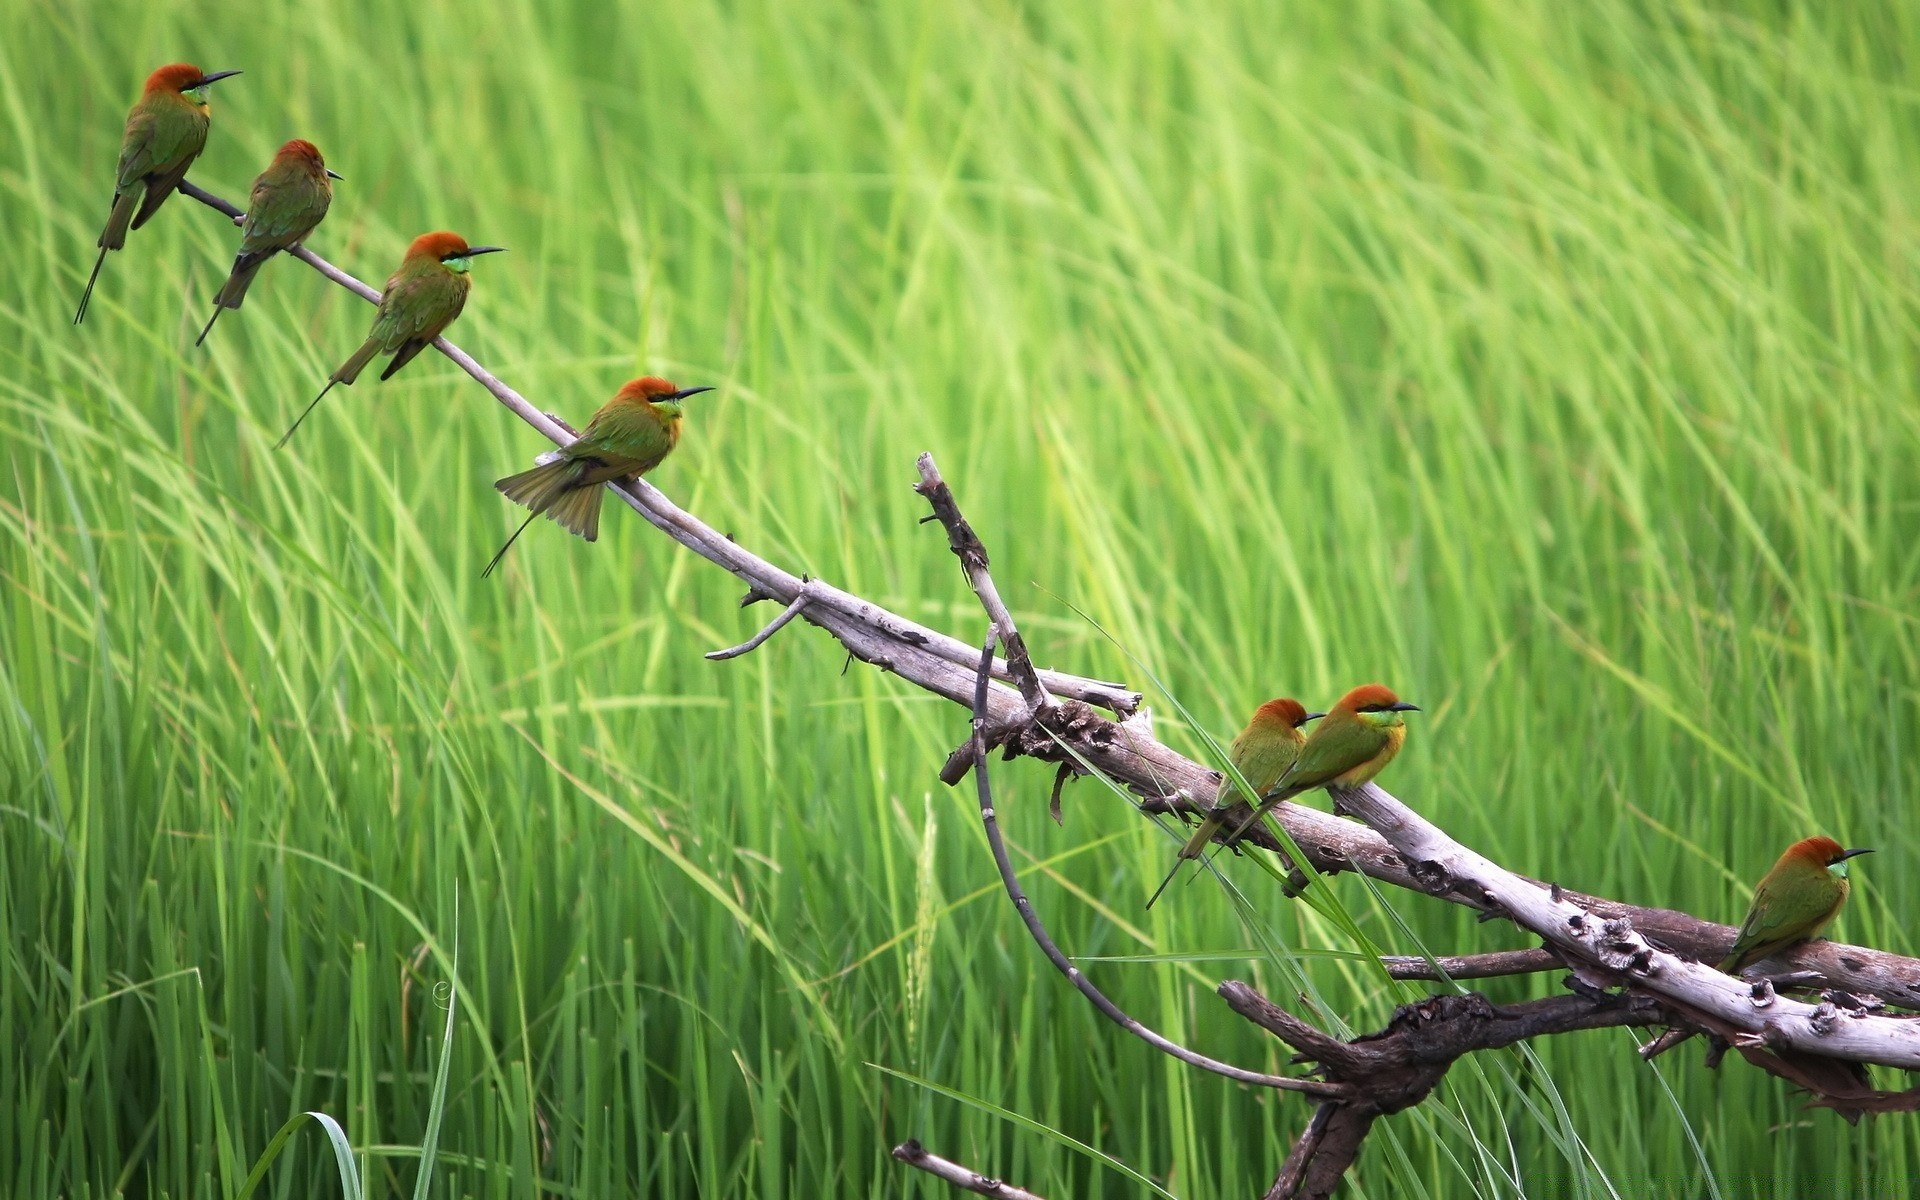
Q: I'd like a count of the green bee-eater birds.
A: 7